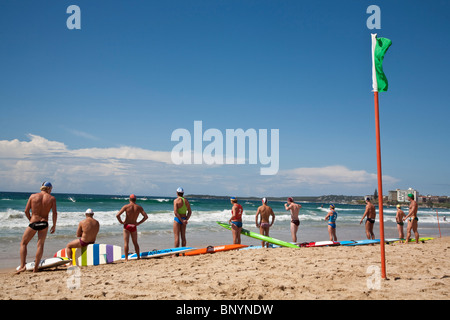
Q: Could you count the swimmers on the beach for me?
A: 11